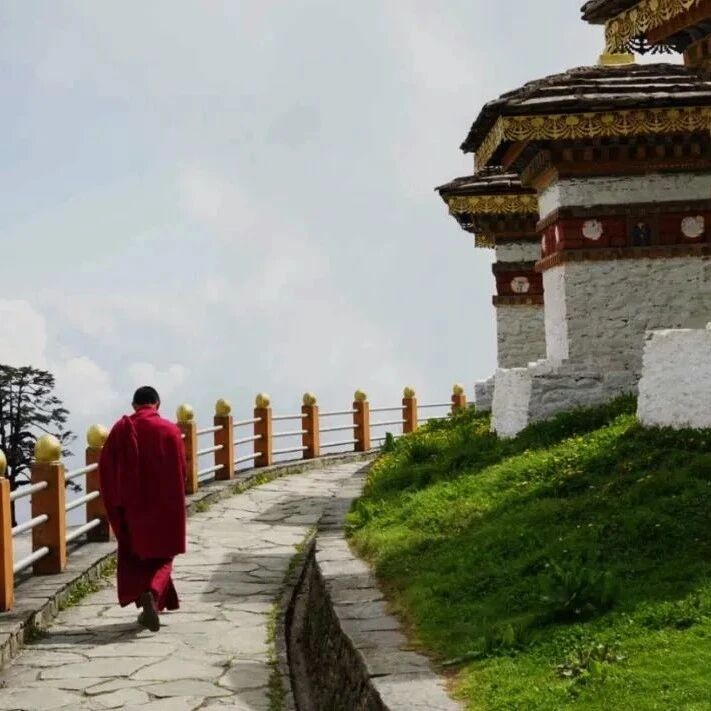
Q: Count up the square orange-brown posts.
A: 10